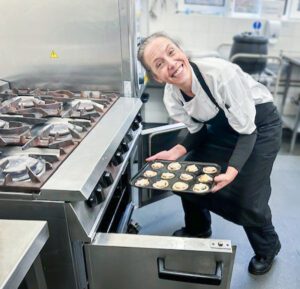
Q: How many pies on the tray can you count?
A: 12